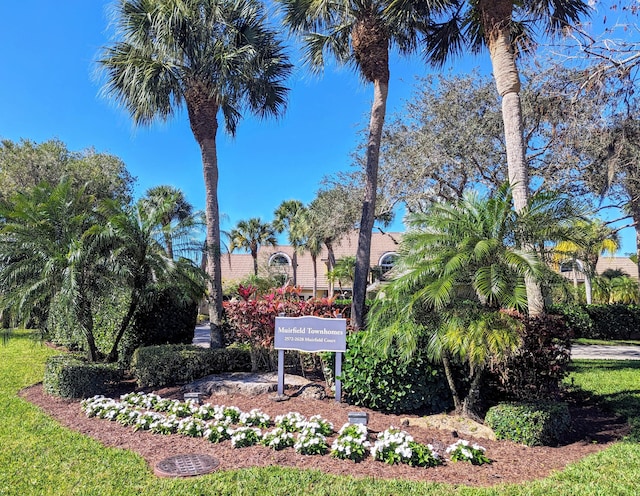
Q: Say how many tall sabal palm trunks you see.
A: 3